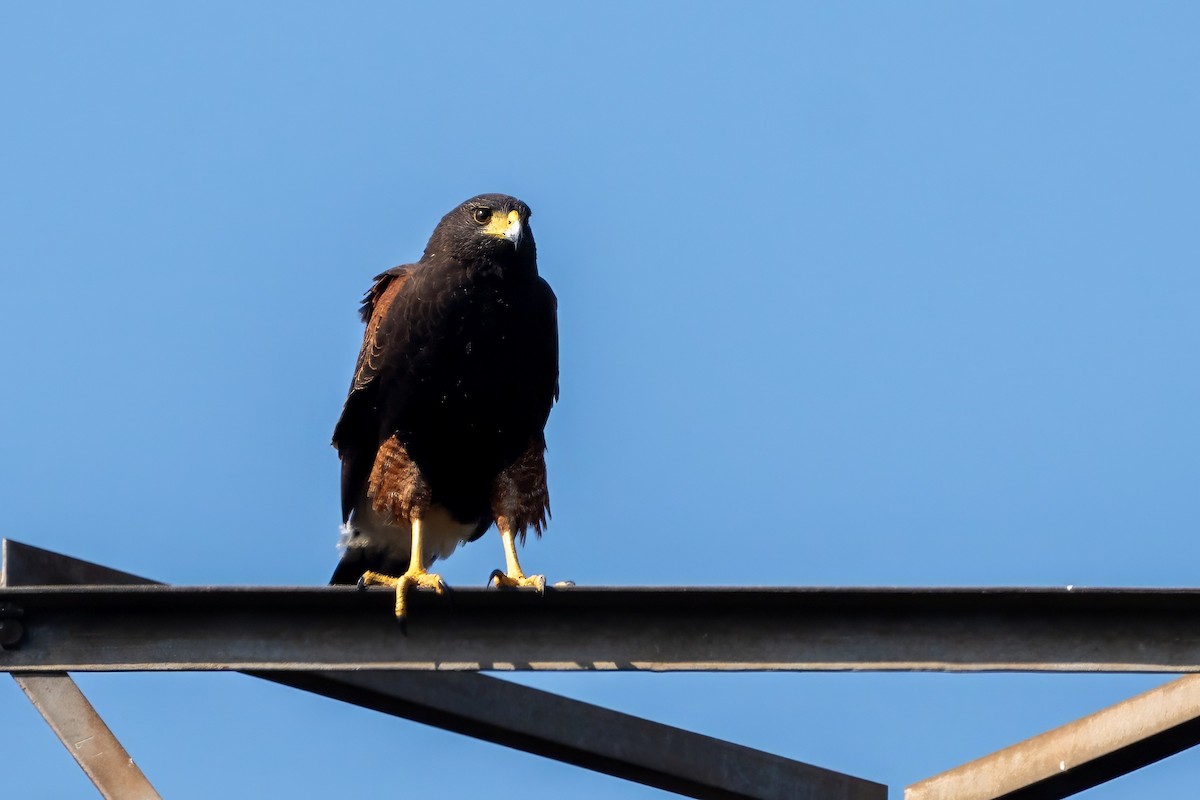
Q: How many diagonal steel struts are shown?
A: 3